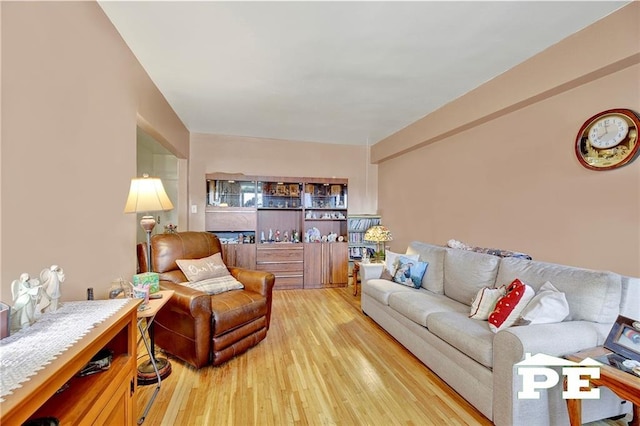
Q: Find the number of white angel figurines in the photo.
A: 2